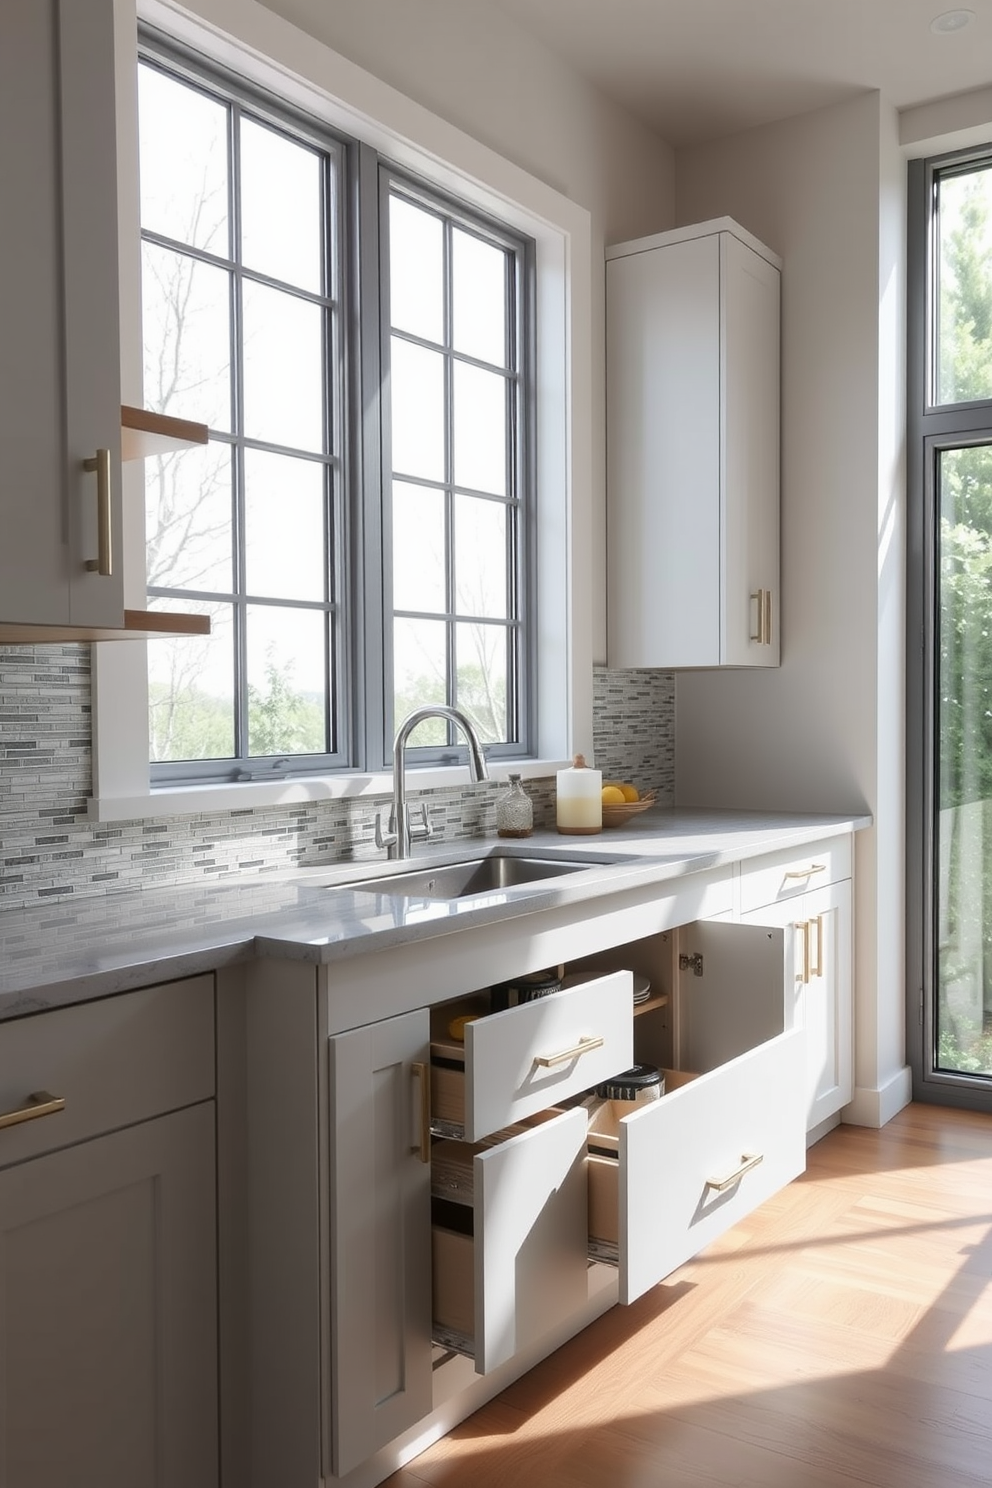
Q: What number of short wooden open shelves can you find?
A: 2